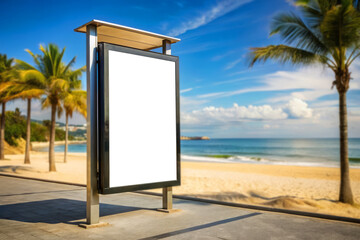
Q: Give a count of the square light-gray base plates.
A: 2